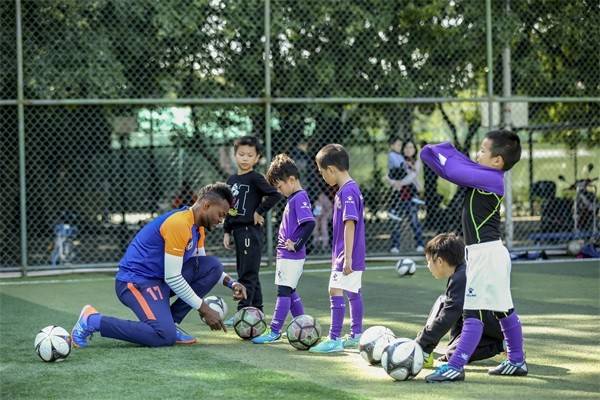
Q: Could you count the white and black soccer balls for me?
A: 5